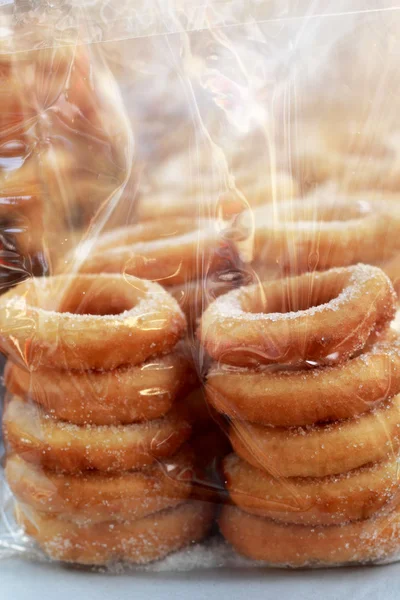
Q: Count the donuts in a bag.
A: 10